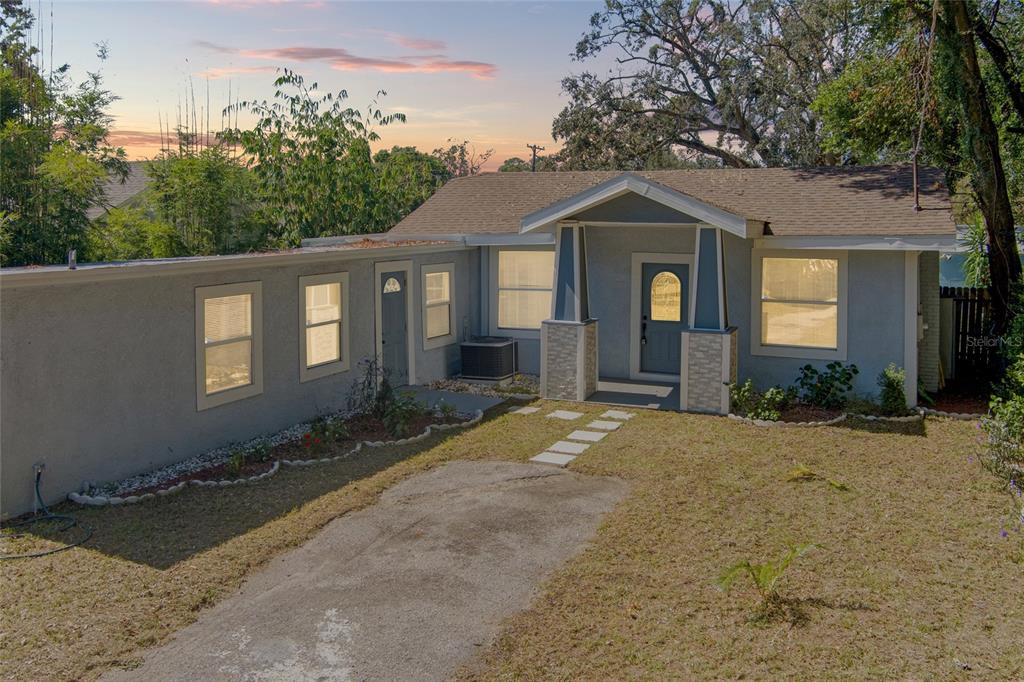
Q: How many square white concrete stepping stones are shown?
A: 7